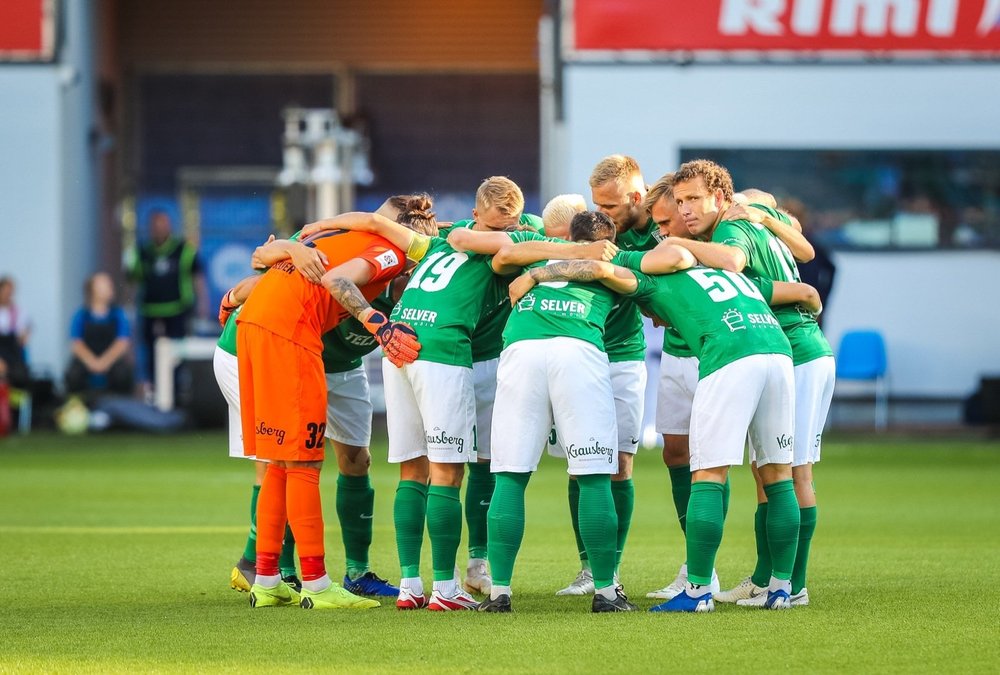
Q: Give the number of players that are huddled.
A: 11